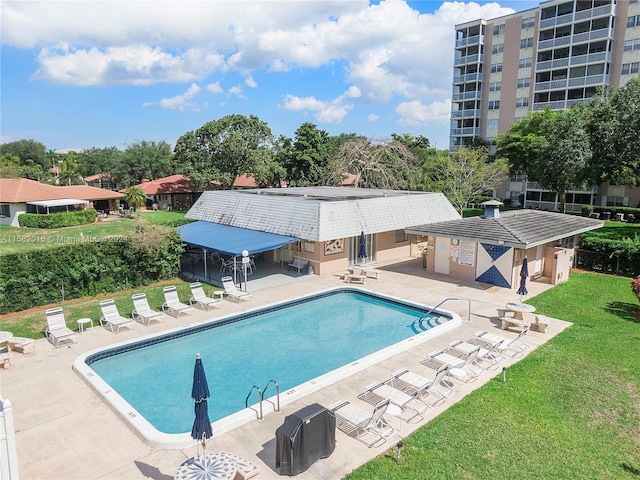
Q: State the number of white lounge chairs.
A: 12